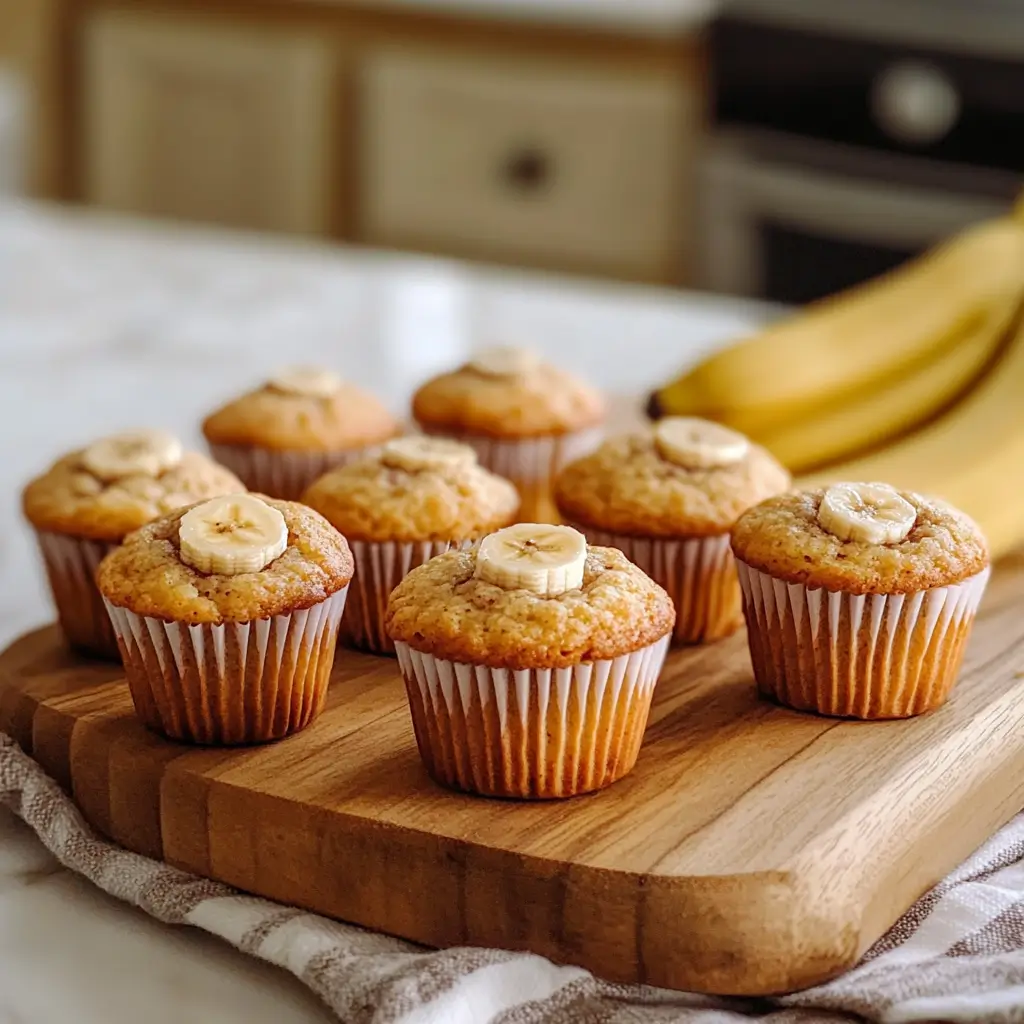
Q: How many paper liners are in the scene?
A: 8